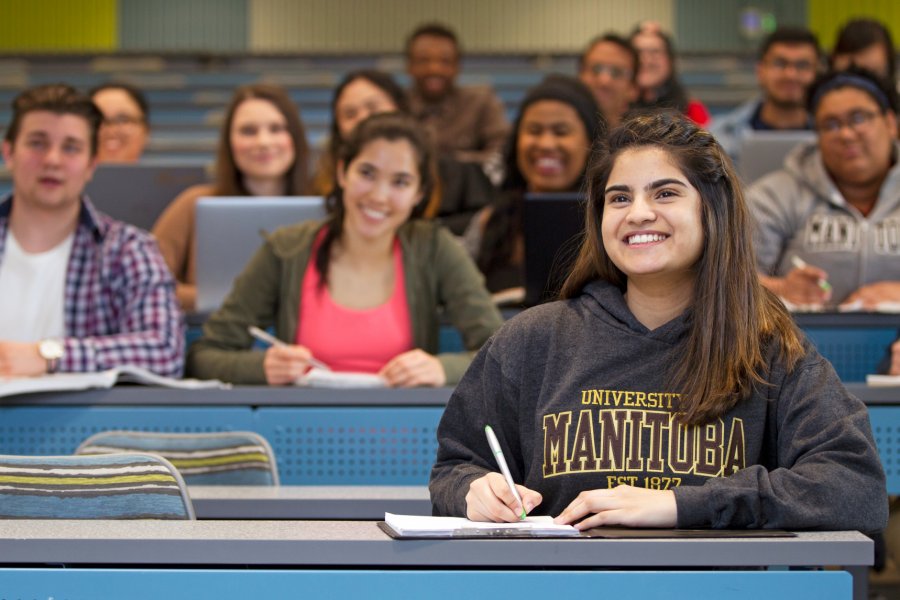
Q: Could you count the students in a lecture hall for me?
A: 13